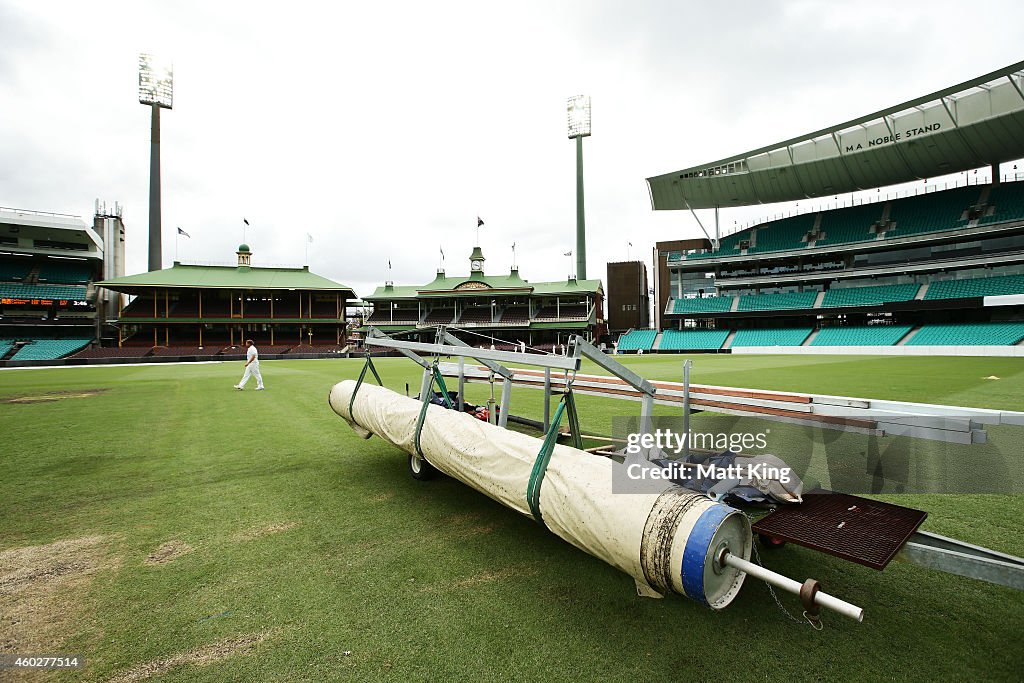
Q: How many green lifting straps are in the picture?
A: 3